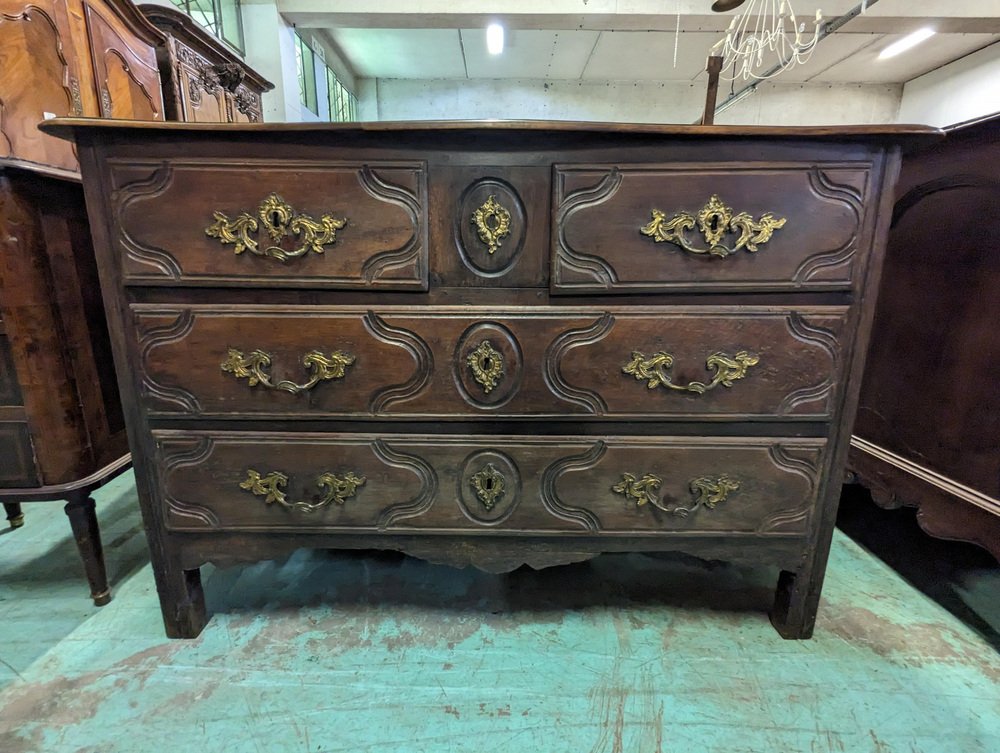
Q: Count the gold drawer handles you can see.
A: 6